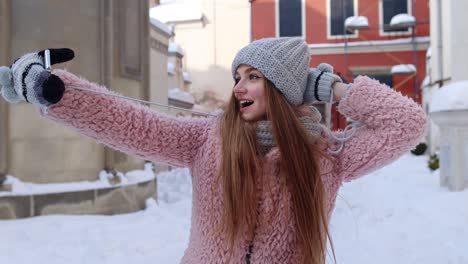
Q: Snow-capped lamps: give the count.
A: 3